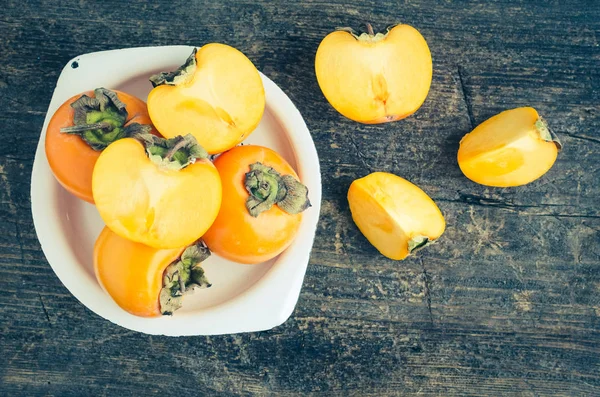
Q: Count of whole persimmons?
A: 3